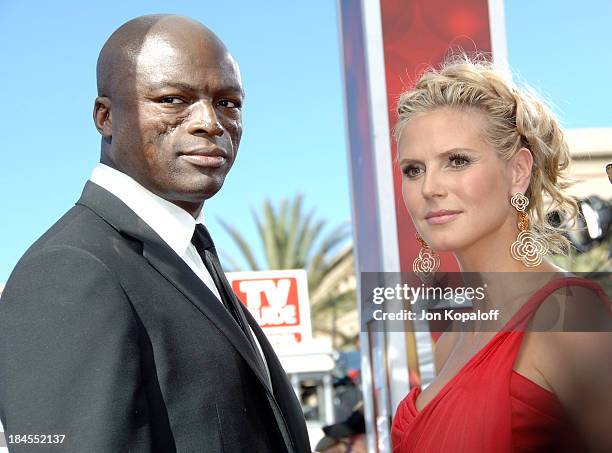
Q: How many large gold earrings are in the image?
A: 2